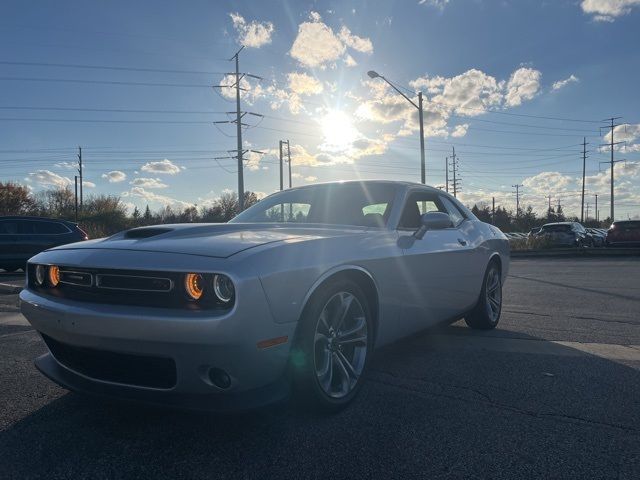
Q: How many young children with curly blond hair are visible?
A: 0